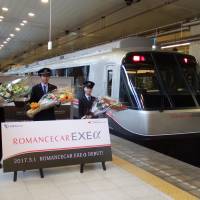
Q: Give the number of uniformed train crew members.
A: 2